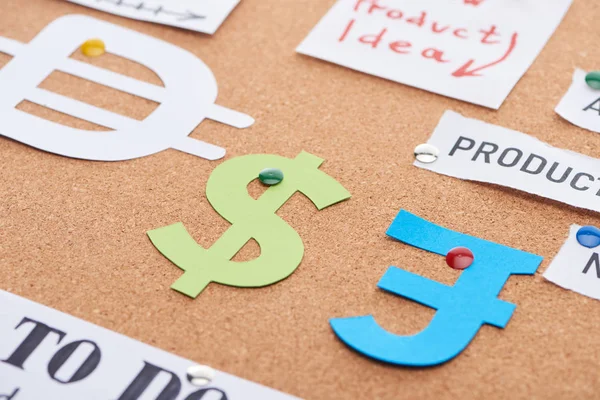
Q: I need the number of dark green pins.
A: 2